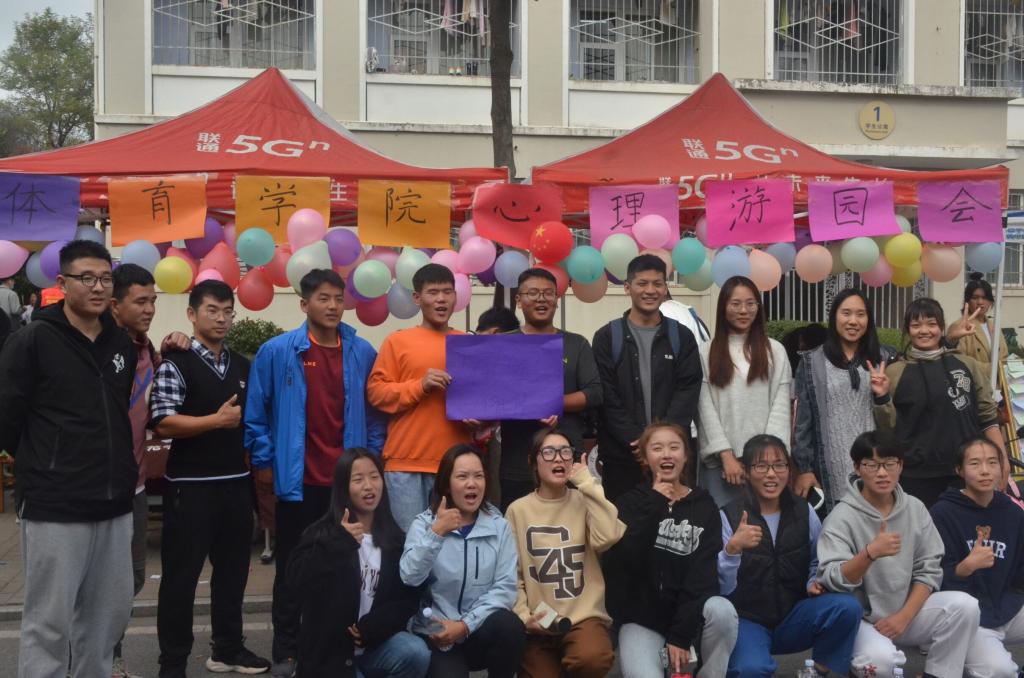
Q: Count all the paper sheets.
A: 10